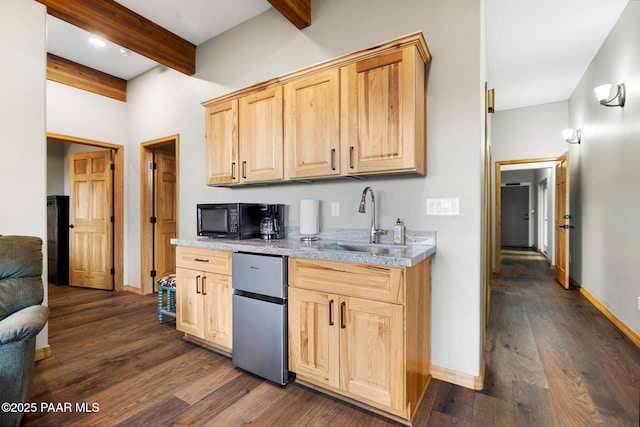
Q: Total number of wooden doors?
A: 3